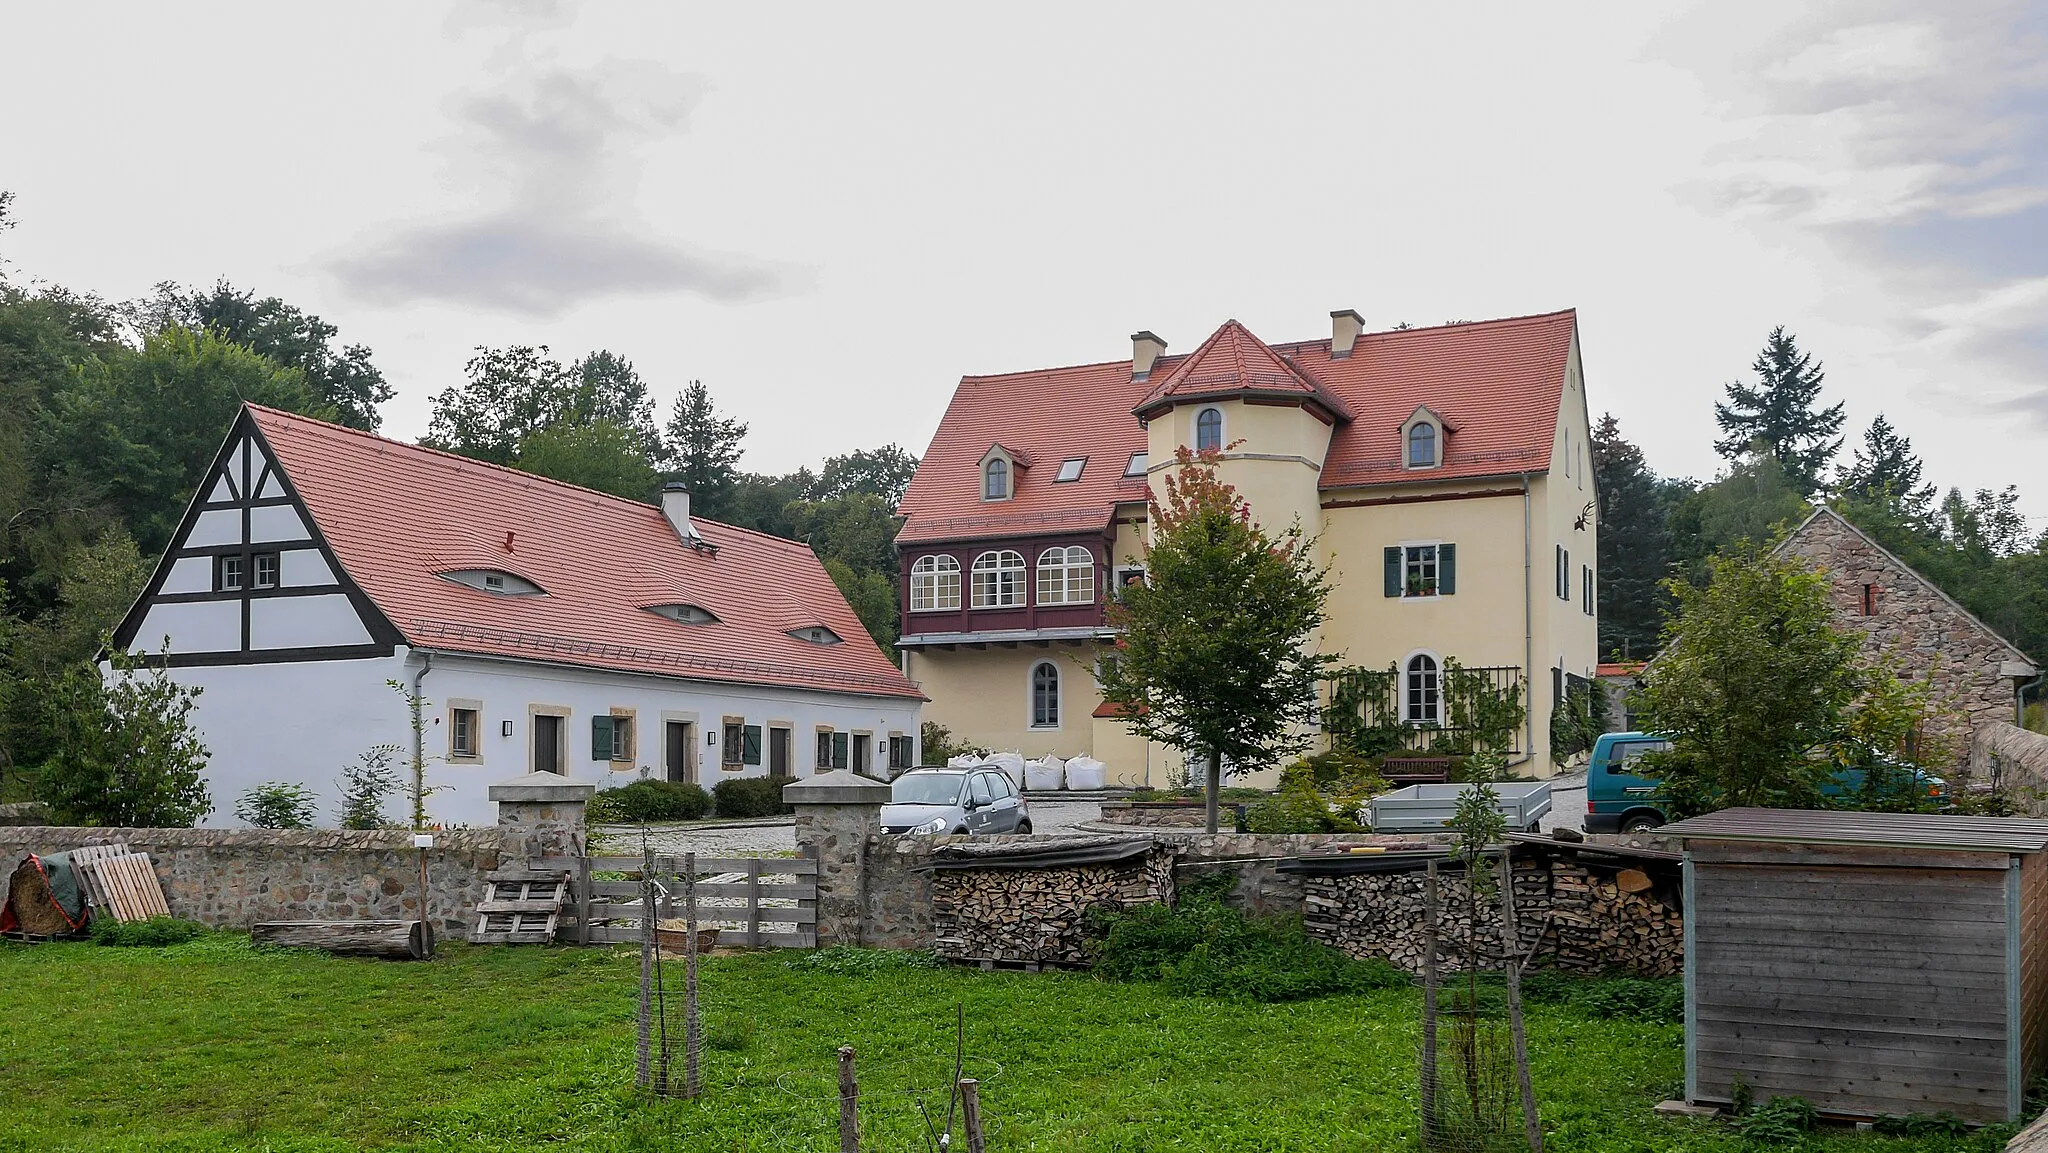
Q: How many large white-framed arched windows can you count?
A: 3